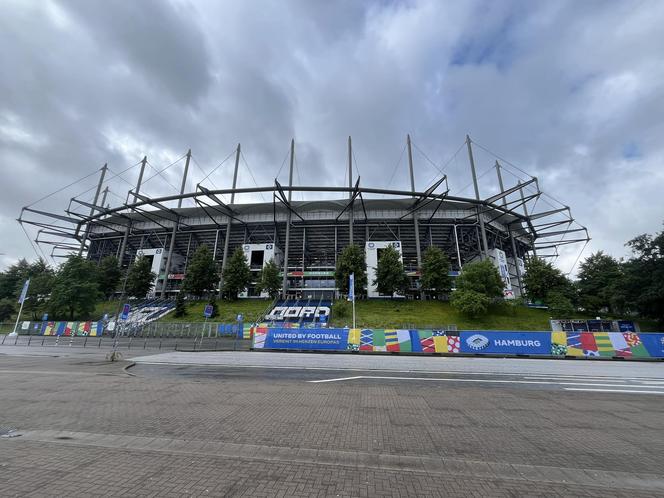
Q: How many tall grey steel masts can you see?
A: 11